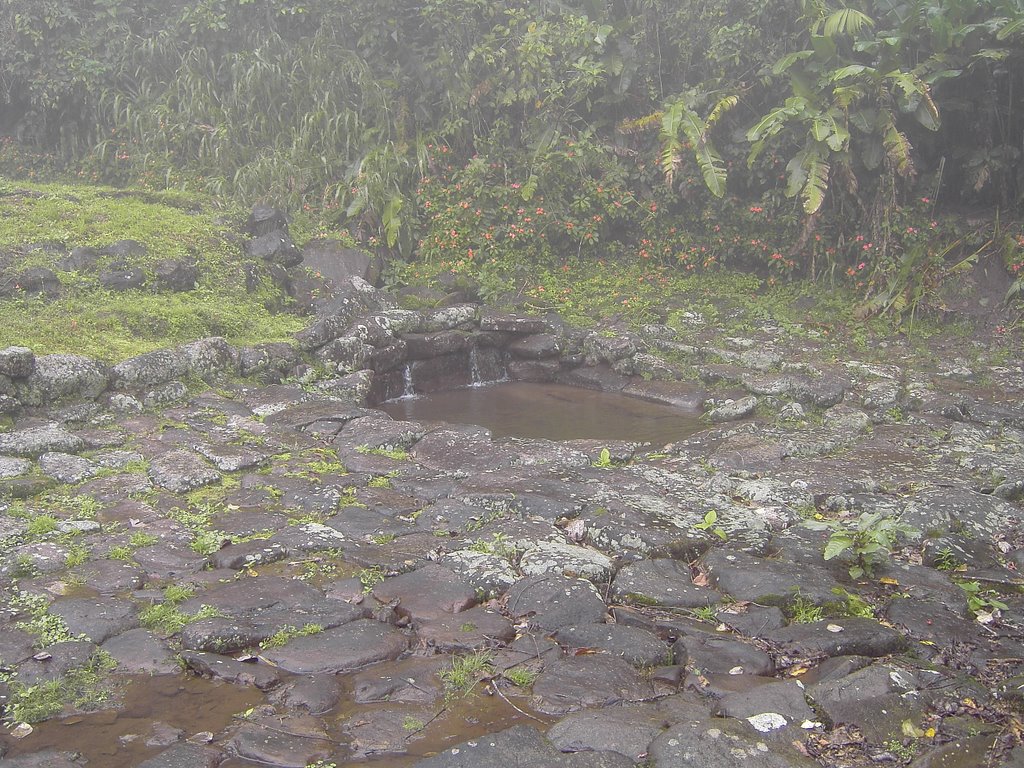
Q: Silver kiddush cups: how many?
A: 0